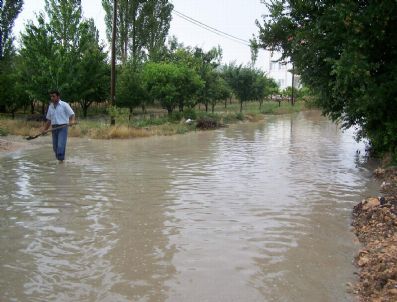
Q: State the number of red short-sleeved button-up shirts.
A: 0